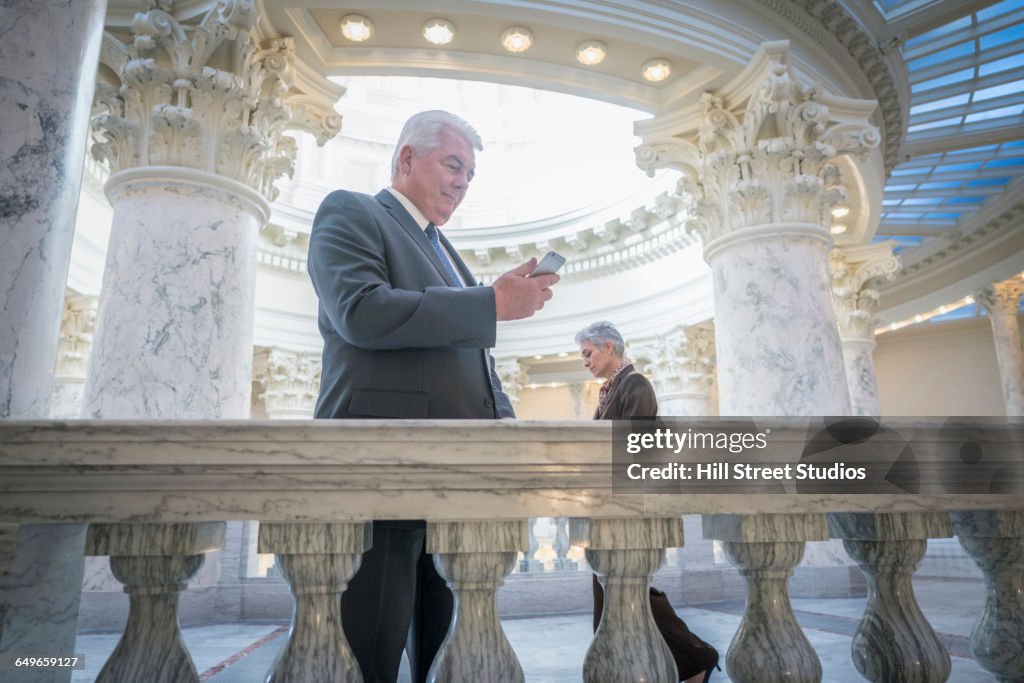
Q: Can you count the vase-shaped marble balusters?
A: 7